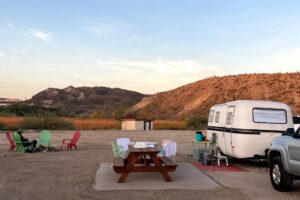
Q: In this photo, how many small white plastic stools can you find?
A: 1